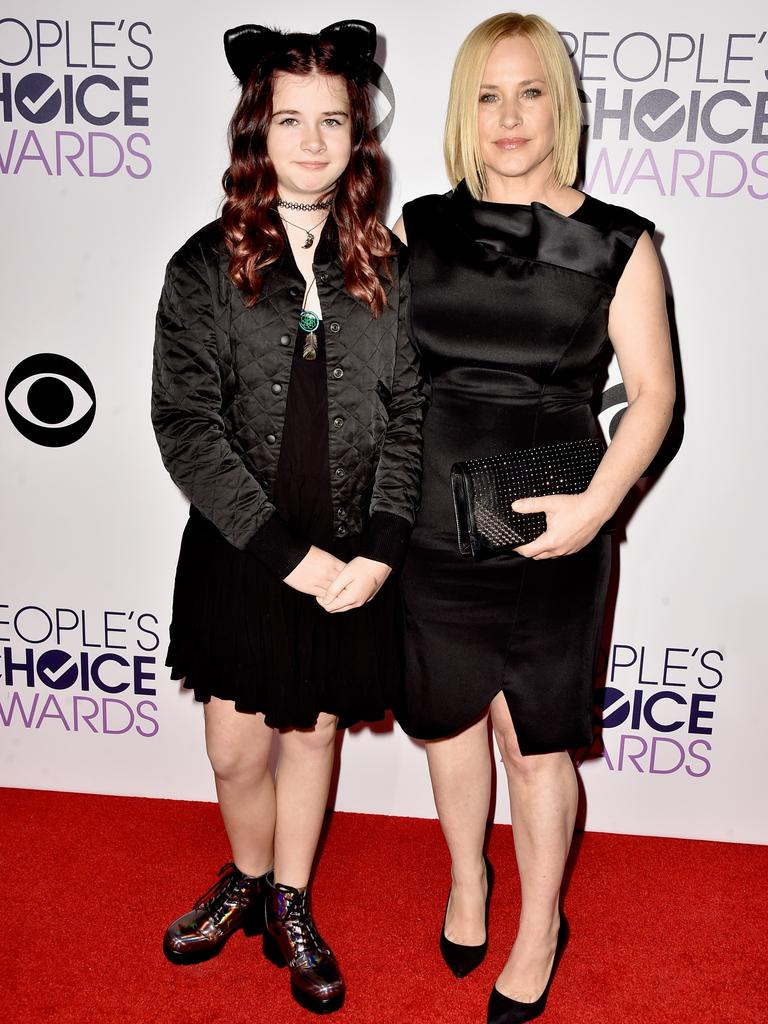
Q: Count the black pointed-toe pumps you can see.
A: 2